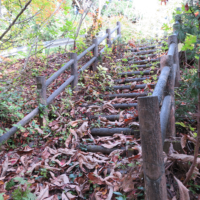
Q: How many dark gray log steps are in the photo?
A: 13